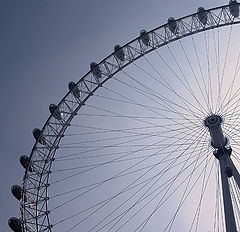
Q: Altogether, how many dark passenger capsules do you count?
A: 12